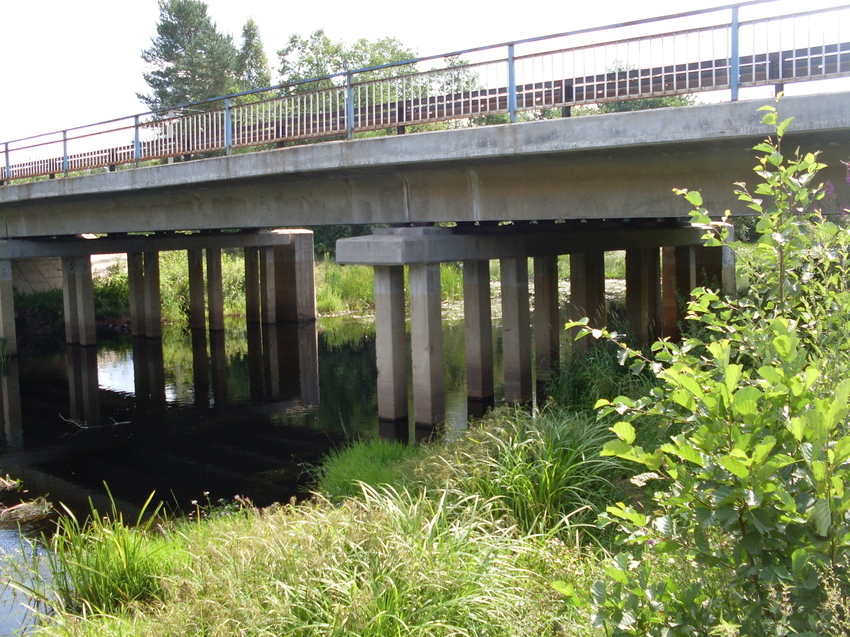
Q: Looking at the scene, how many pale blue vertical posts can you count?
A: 7